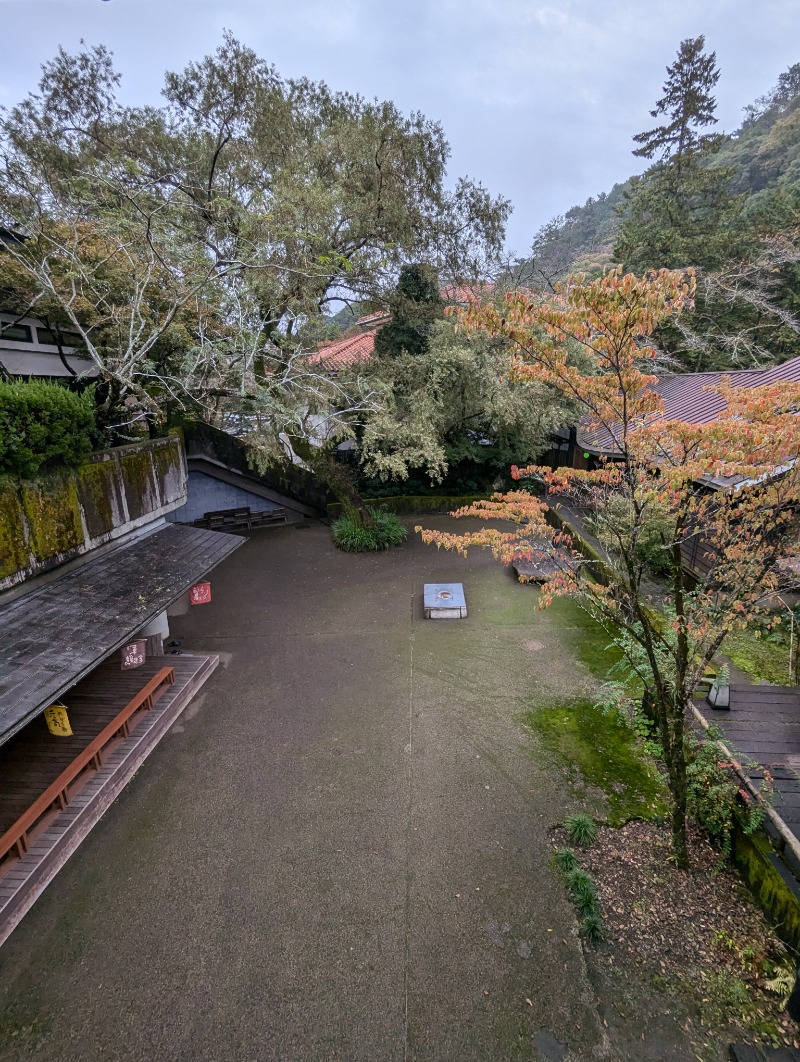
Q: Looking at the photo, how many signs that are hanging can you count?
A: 3